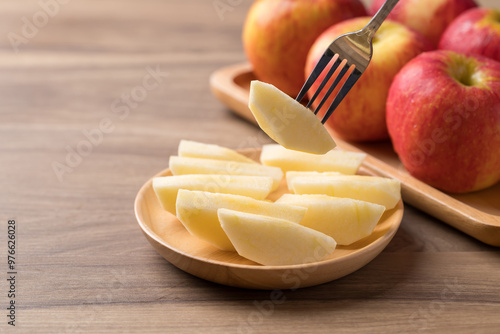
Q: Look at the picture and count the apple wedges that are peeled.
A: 10